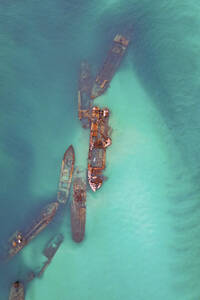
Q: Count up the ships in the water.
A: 8